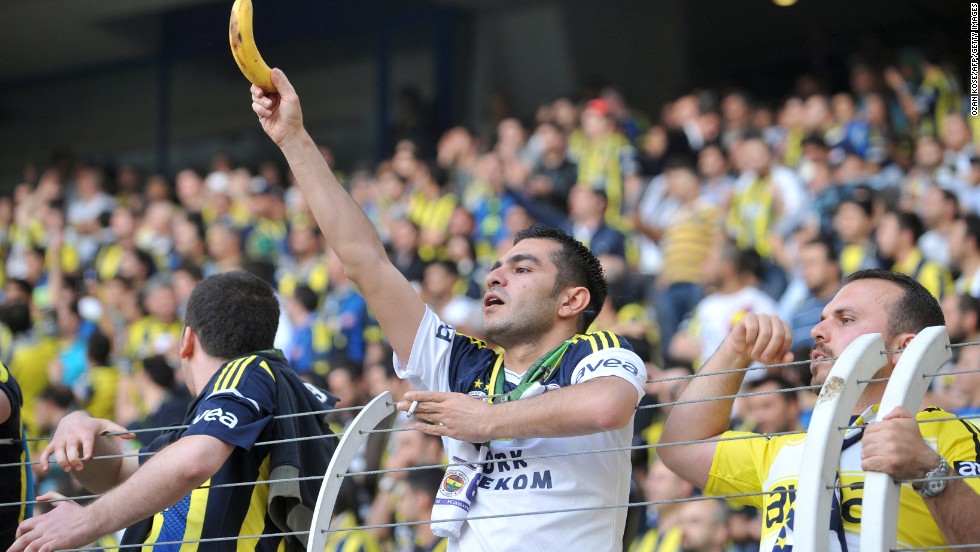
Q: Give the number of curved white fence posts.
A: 3